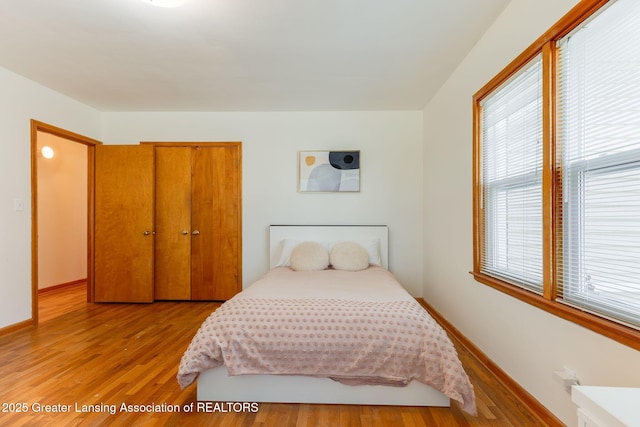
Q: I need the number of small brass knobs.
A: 3